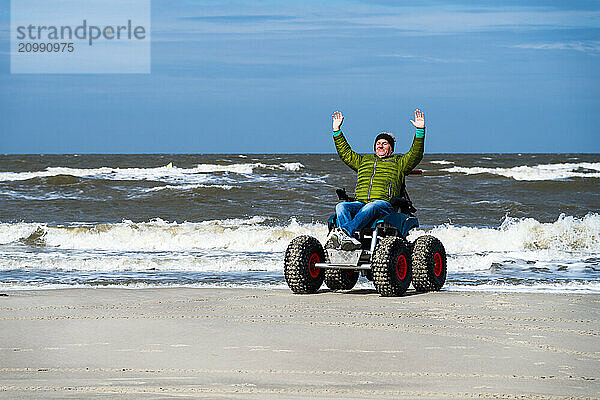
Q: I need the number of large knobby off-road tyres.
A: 4